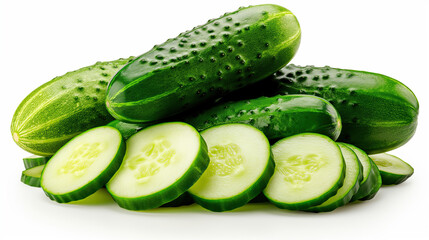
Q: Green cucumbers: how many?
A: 4